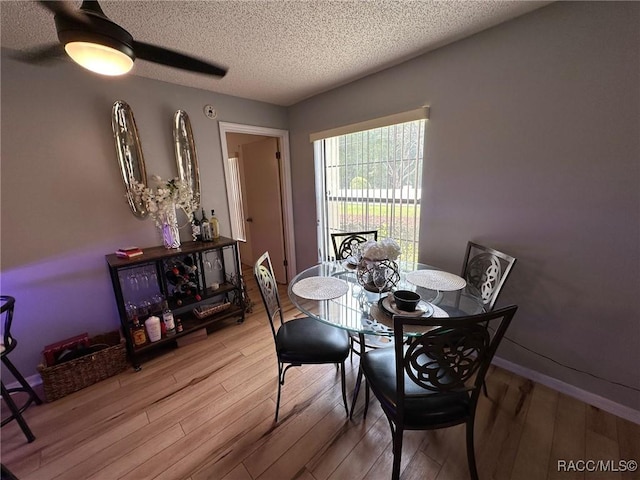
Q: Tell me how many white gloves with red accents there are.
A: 0